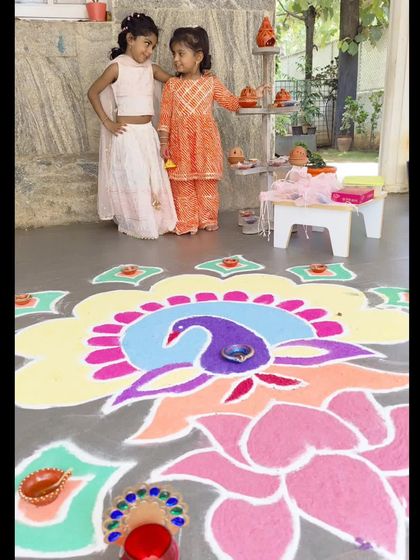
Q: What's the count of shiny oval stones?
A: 11